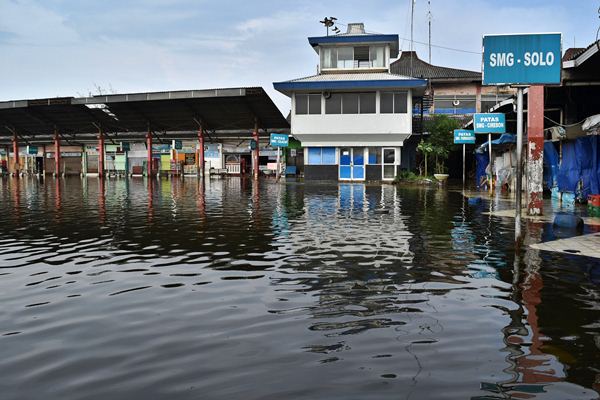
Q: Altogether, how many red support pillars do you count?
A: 7